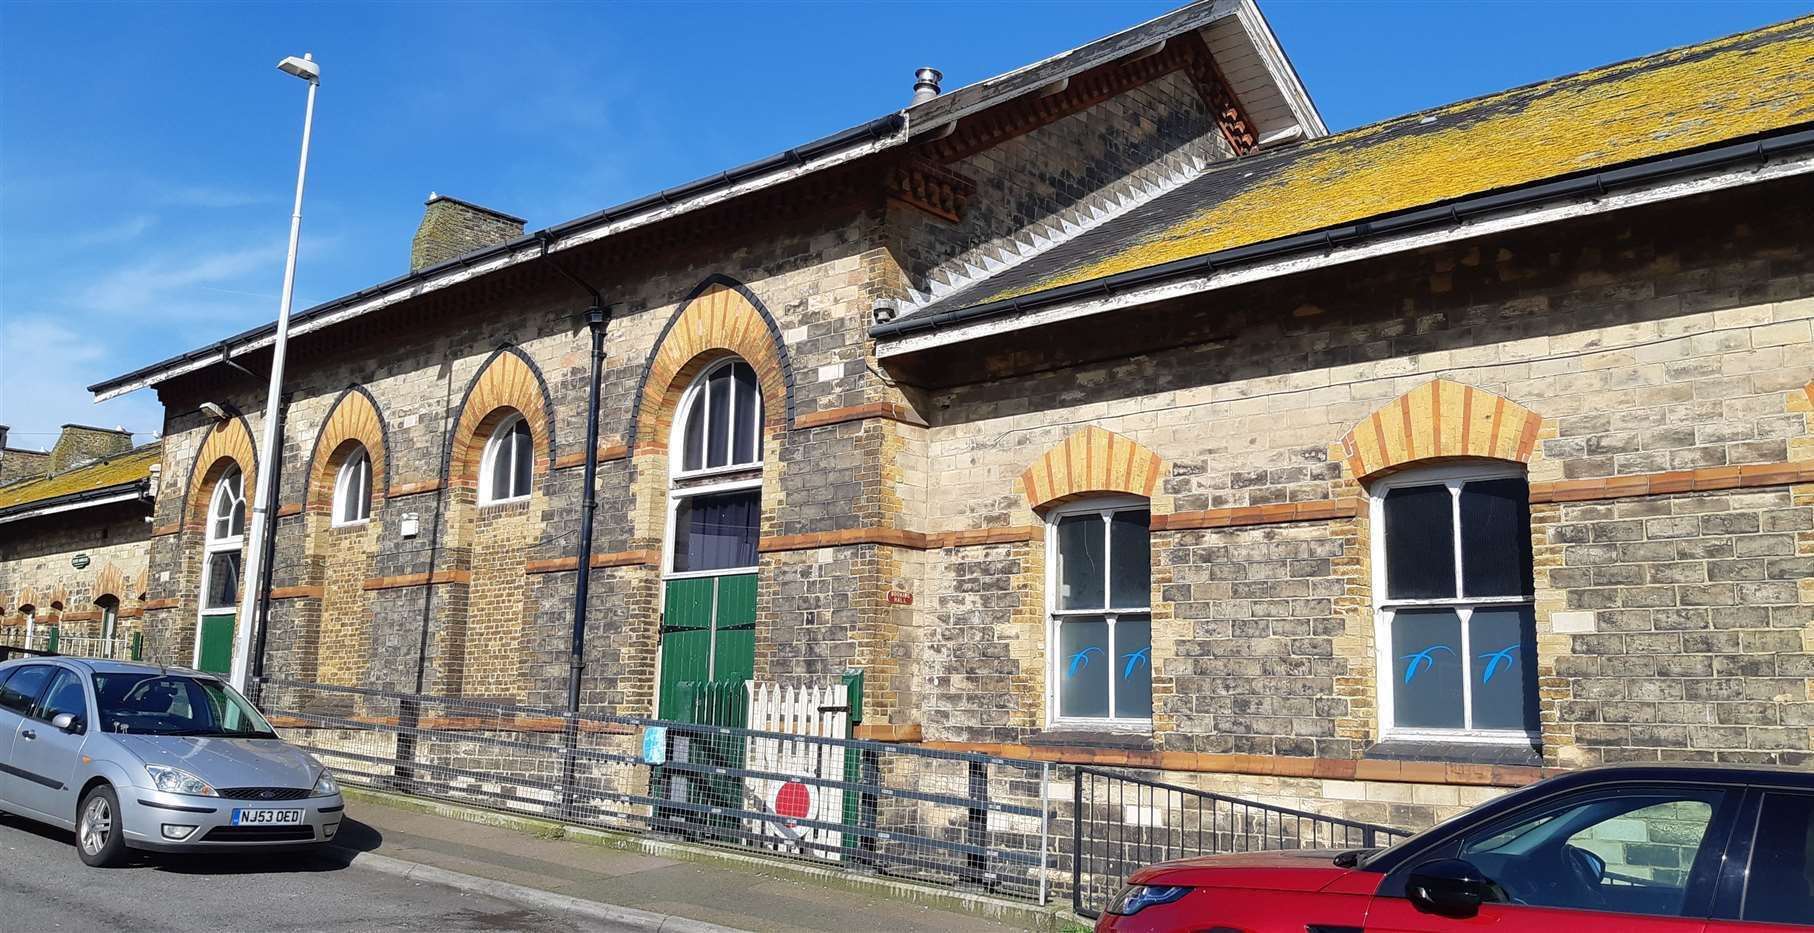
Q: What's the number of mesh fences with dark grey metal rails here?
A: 1